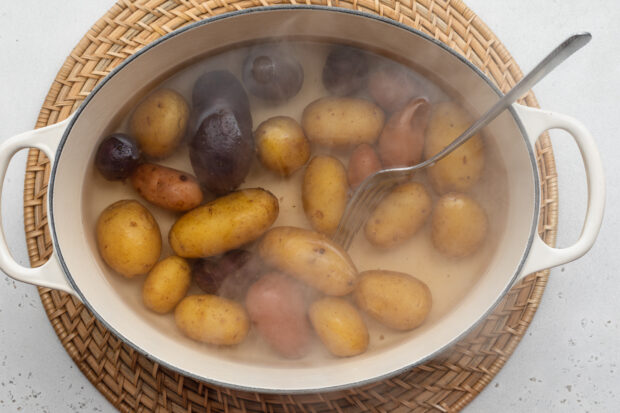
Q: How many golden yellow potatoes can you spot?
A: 14